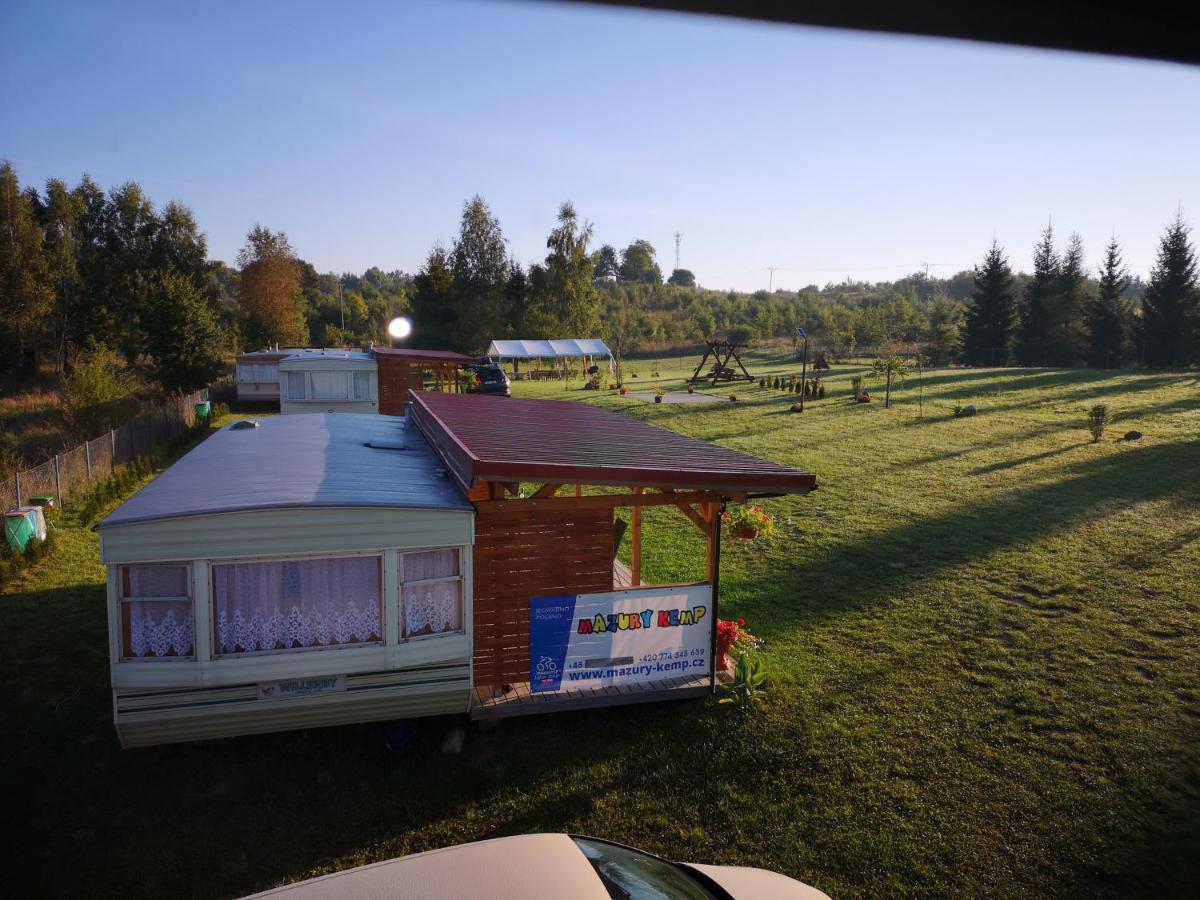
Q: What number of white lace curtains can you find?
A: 3